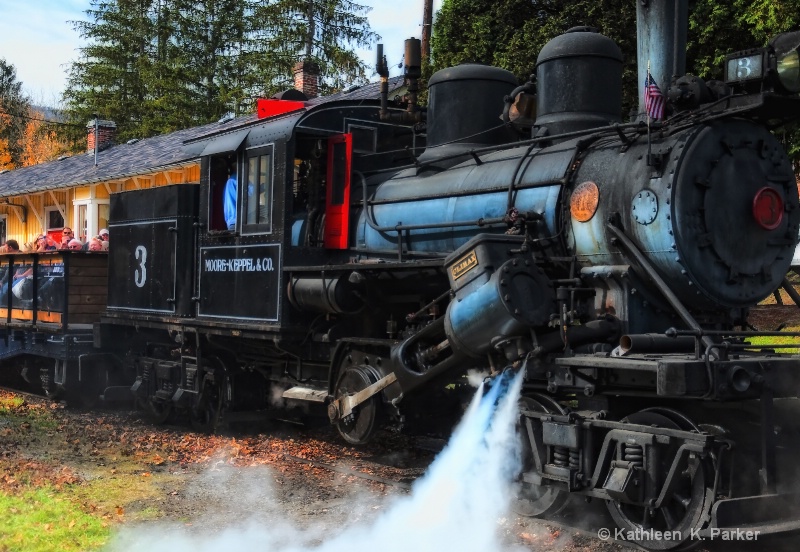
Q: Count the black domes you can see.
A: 2